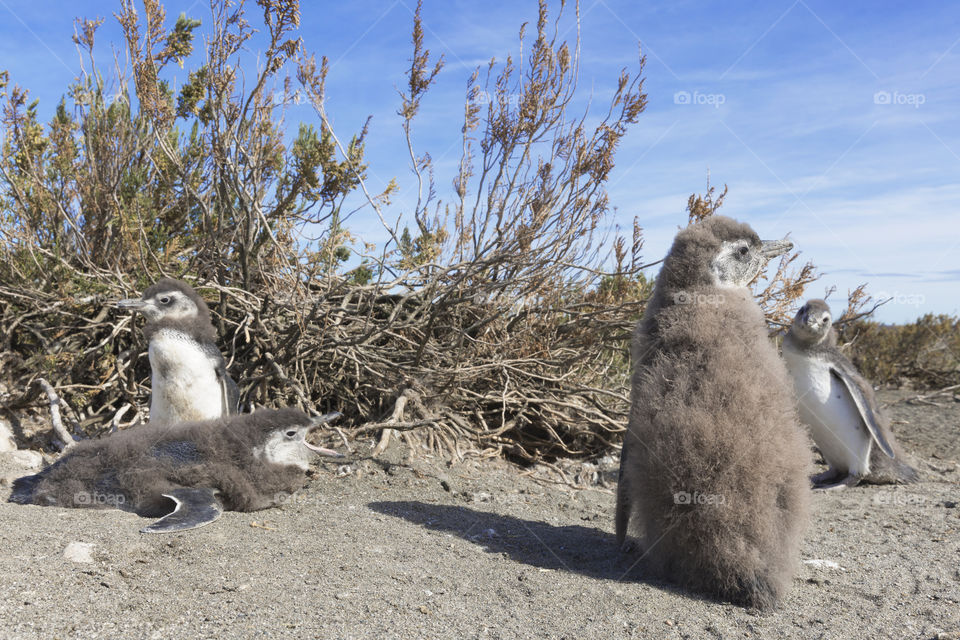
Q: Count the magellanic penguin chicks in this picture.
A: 4